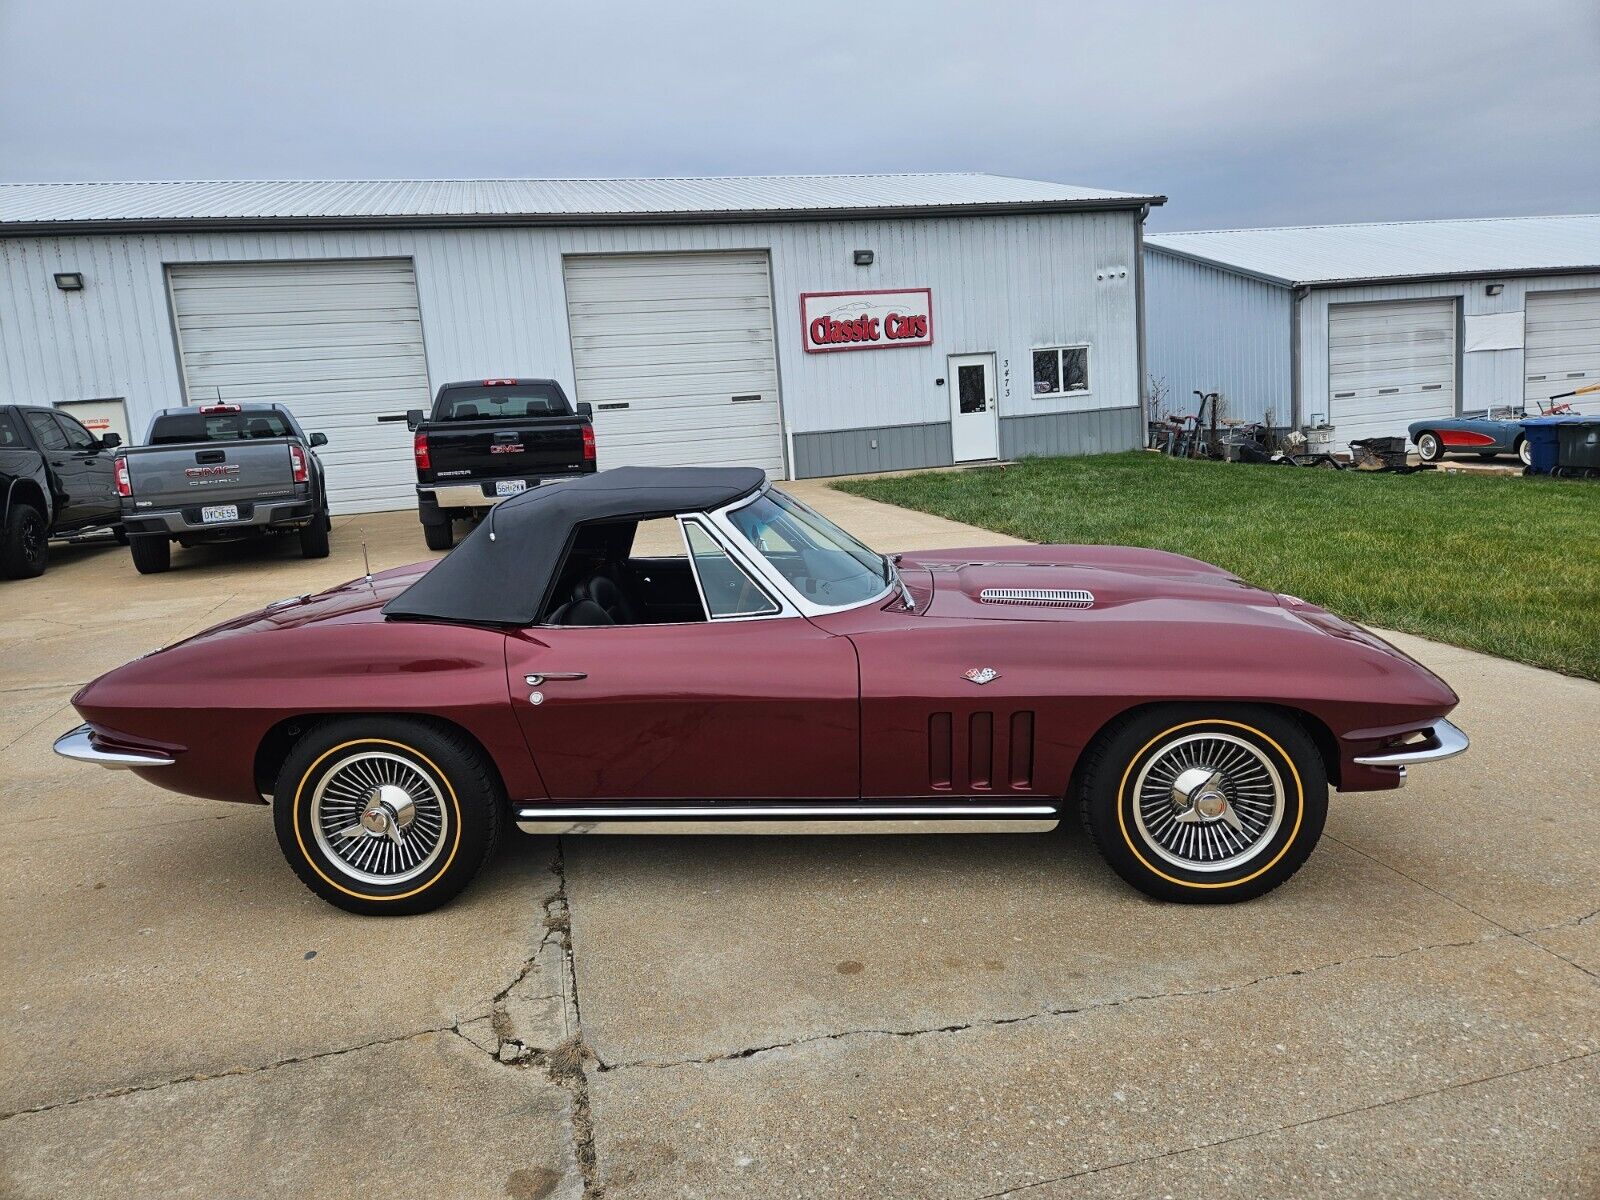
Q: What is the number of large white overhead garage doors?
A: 4